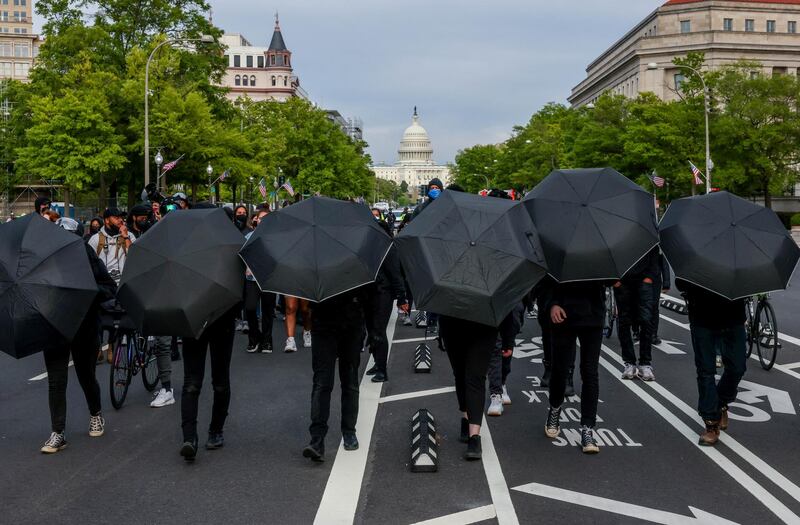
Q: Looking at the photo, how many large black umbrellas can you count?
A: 6